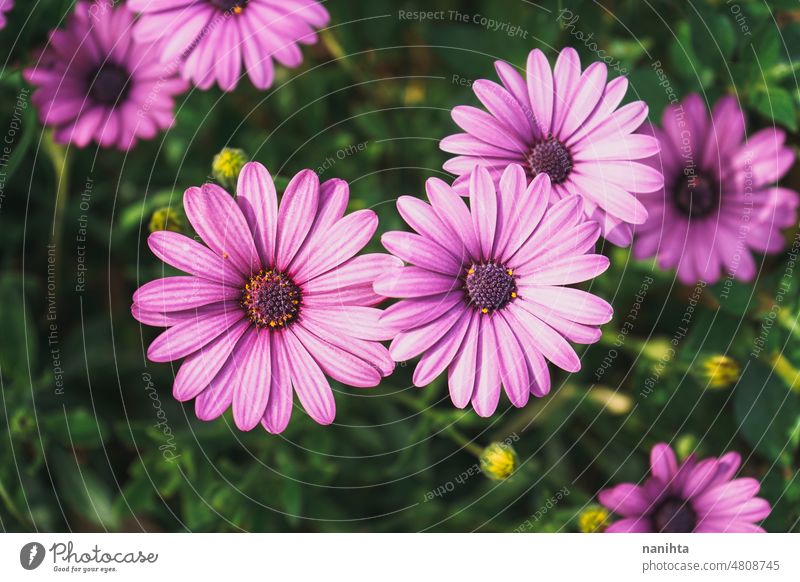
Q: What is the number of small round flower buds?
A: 5